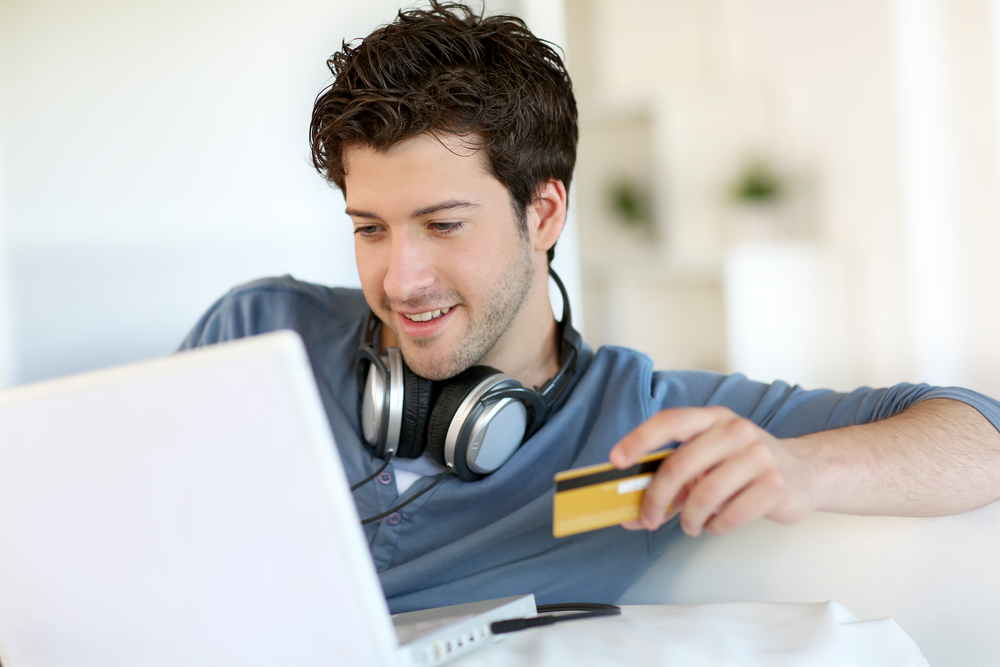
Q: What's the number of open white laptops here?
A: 1